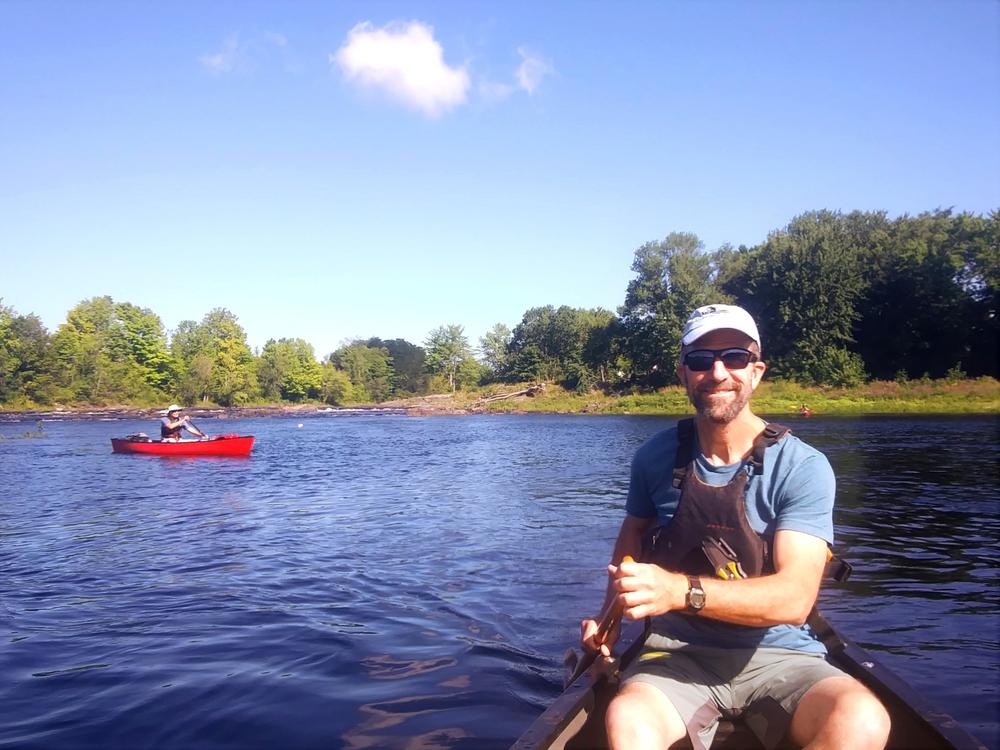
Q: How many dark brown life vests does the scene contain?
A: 1